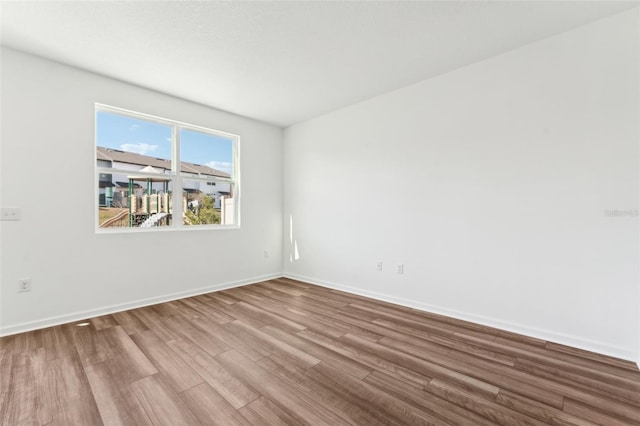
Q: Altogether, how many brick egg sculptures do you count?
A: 0